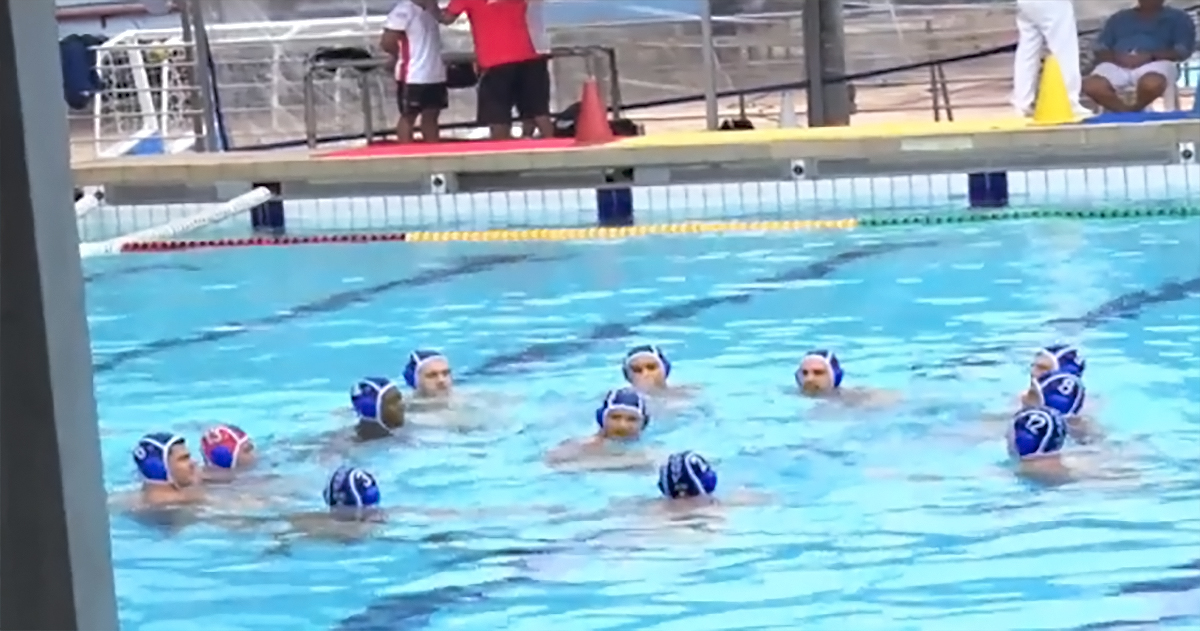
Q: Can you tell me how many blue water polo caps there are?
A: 11